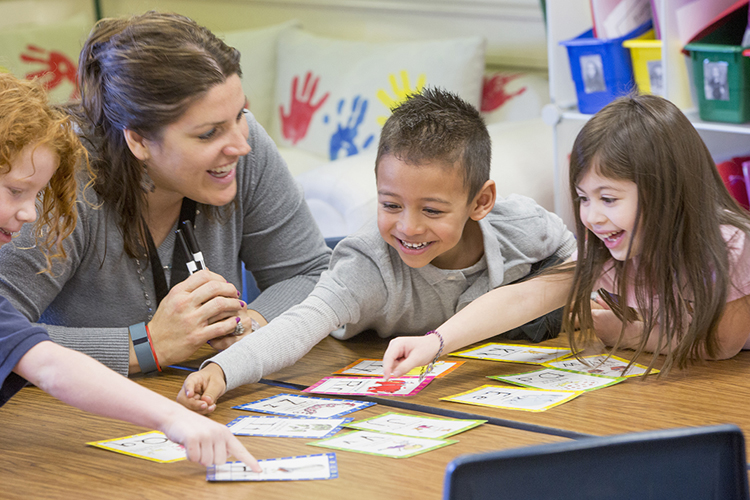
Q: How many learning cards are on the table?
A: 12